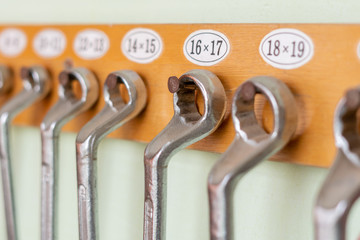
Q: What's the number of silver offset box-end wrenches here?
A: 7